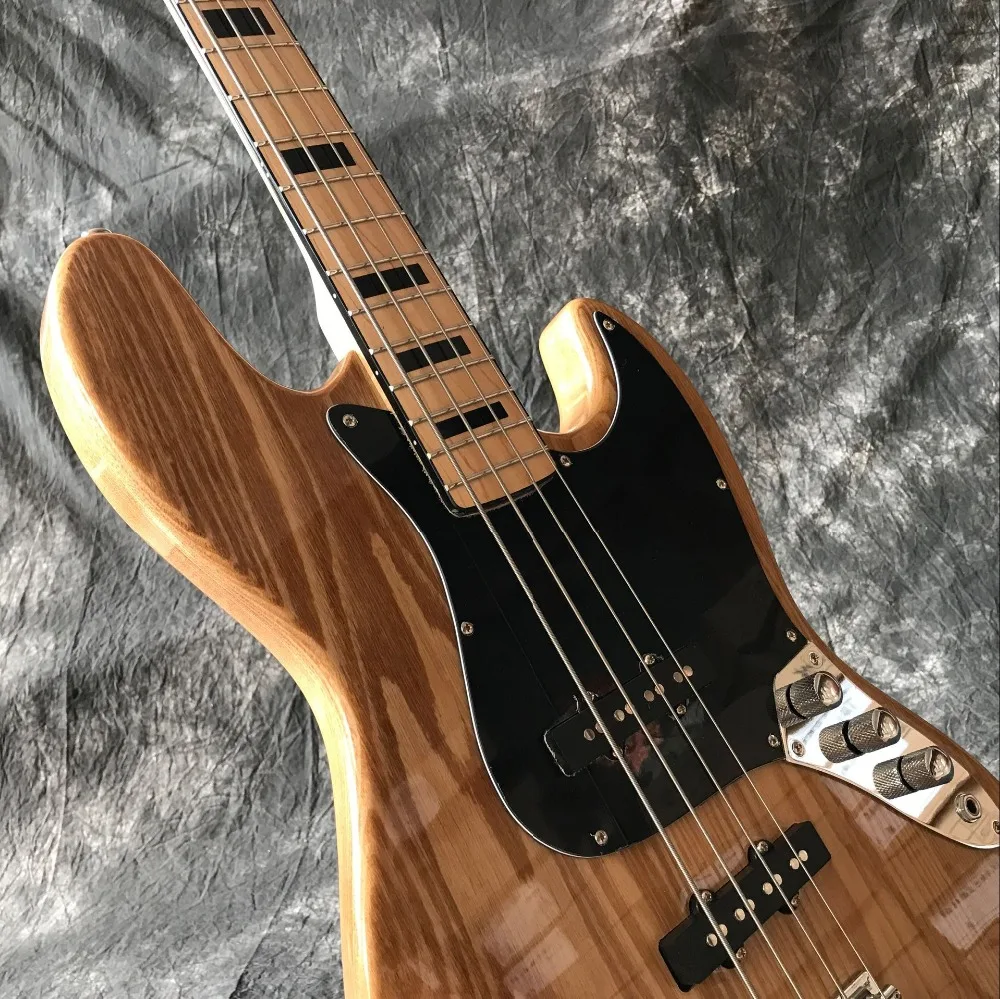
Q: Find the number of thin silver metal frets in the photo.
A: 13